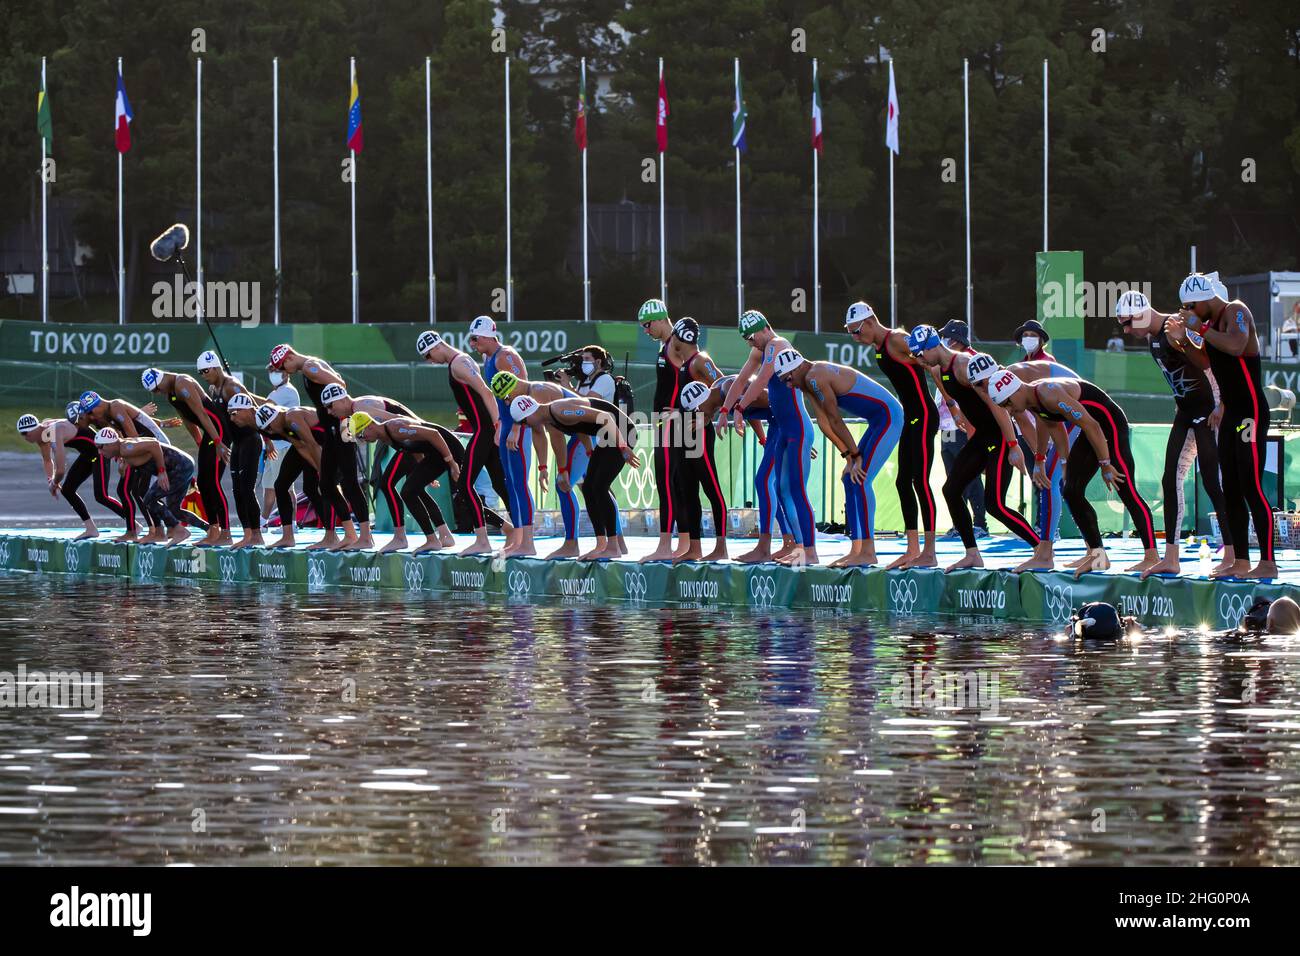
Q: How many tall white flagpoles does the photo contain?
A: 14